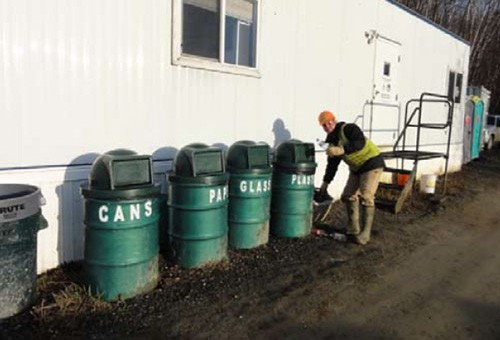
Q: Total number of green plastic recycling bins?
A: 4